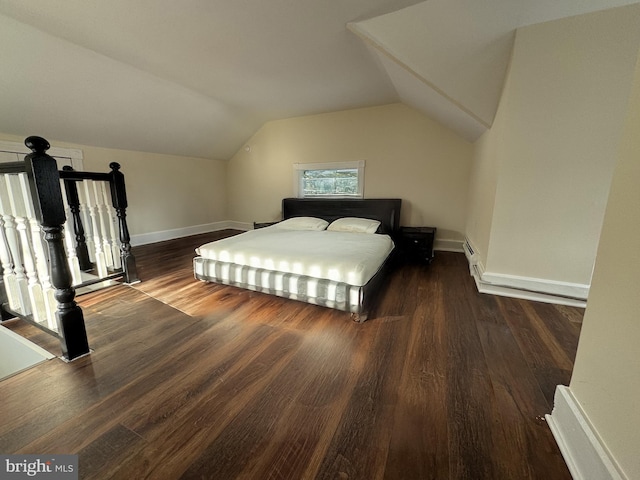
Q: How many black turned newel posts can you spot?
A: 3